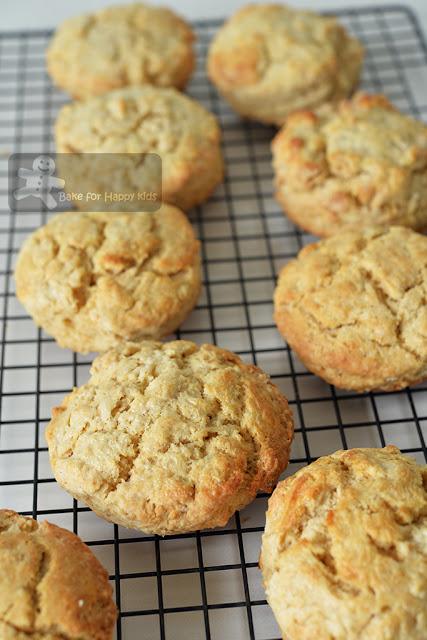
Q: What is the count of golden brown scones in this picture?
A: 9